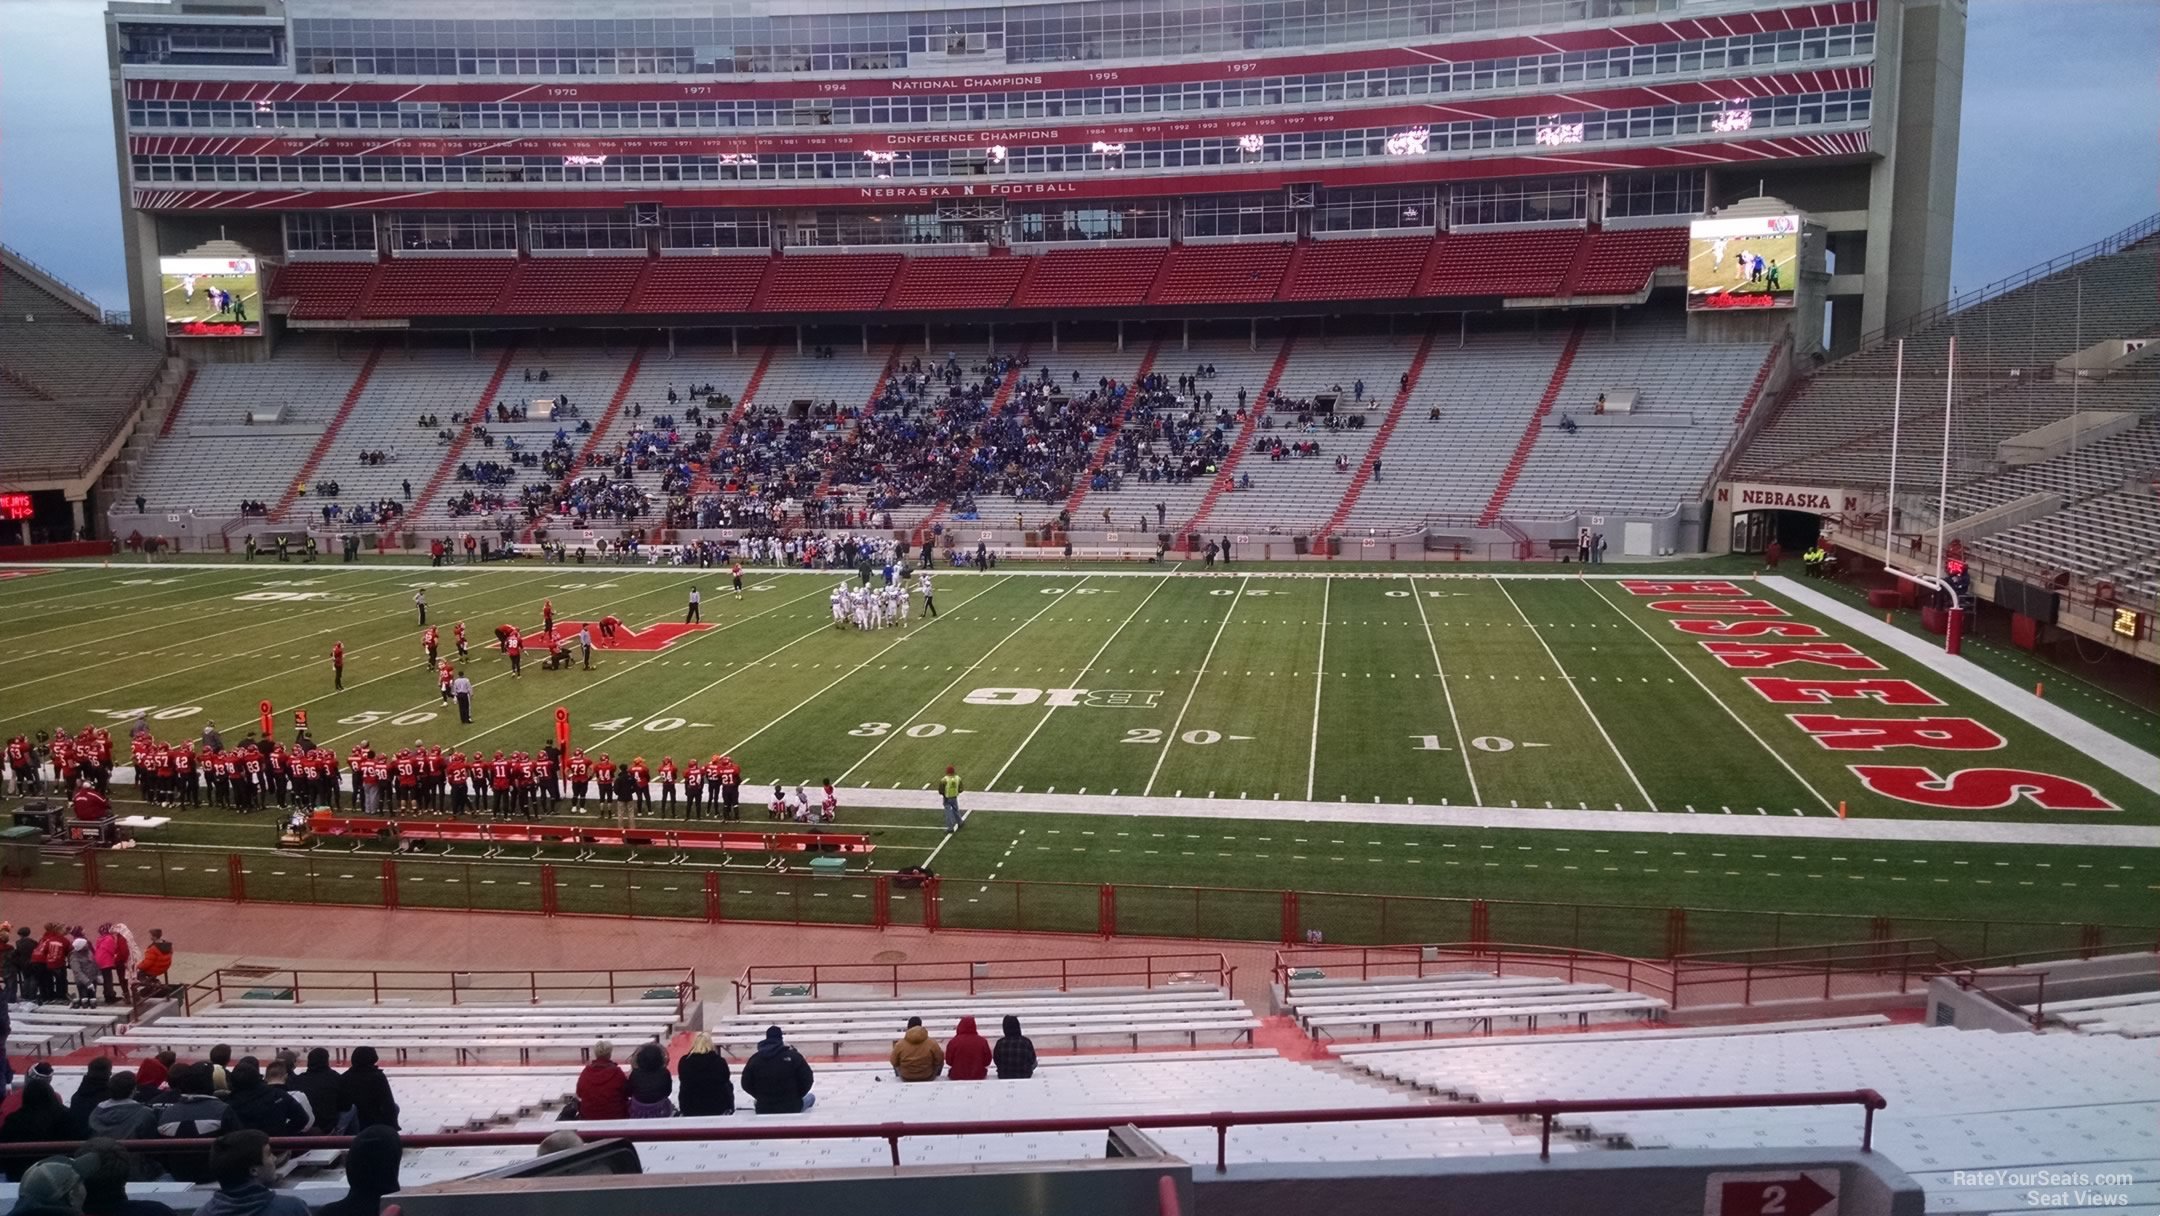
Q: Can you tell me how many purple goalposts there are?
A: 0